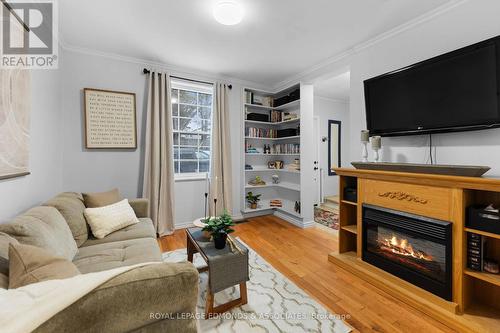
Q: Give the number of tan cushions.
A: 2